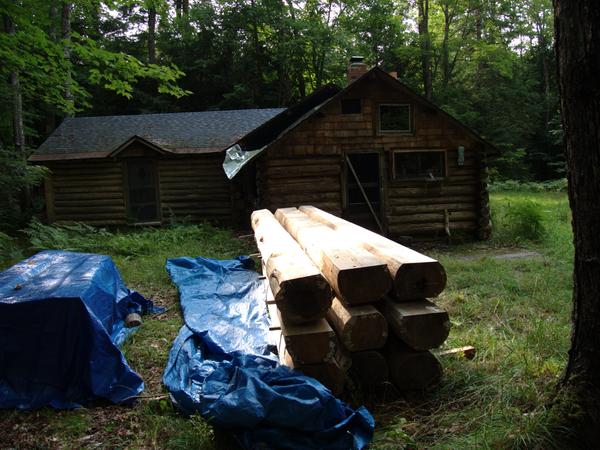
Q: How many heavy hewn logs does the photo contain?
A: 9